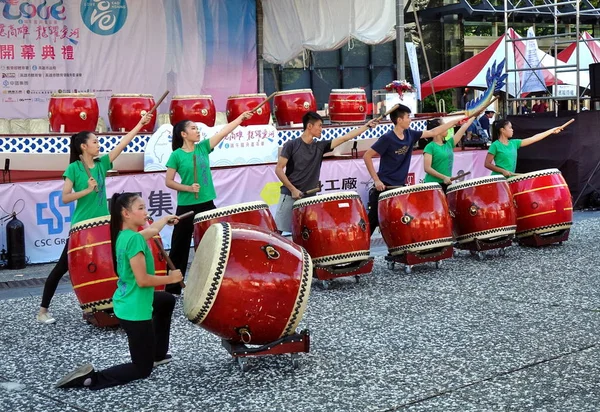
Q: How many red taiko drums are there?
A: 13